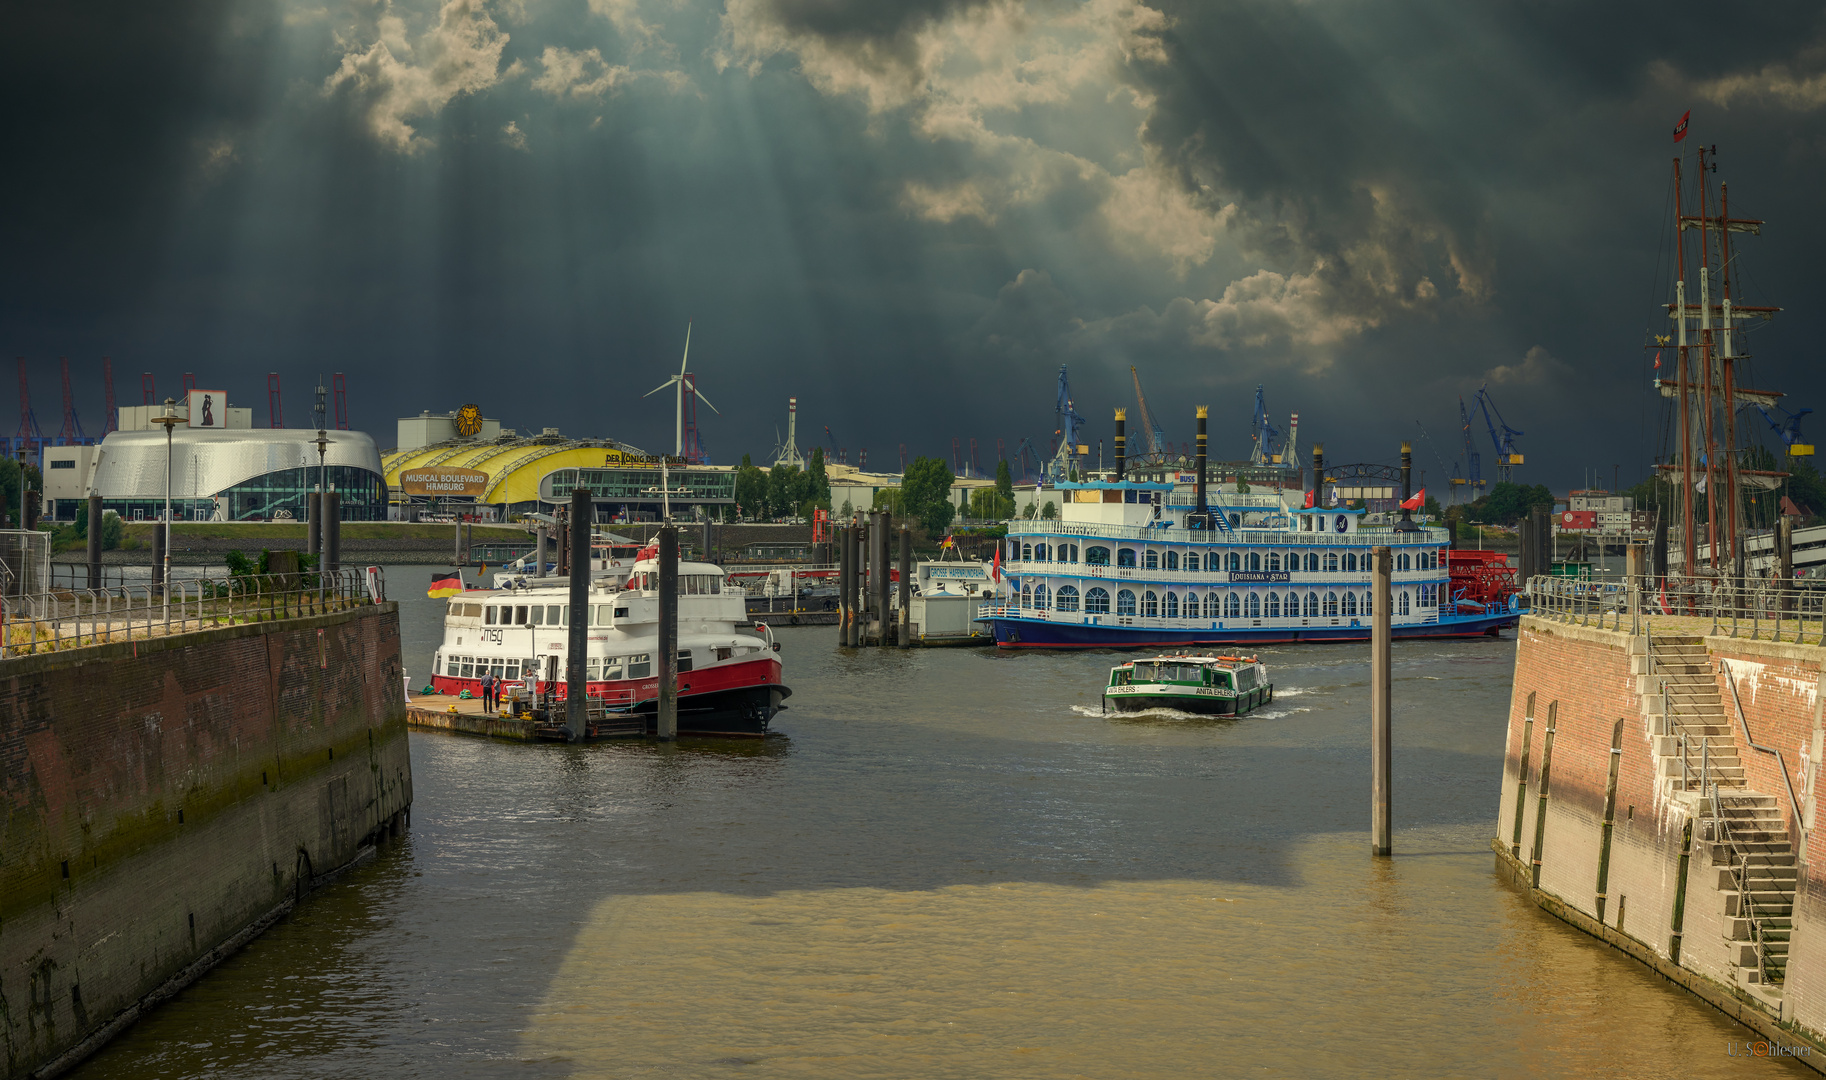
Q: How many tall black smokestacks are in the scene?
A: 4